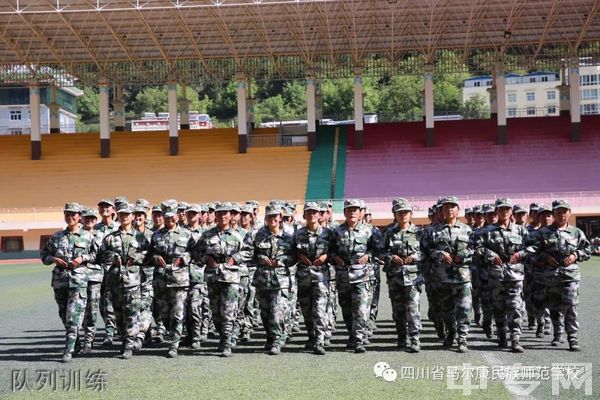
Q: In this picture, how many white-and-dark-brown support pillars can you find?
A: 9